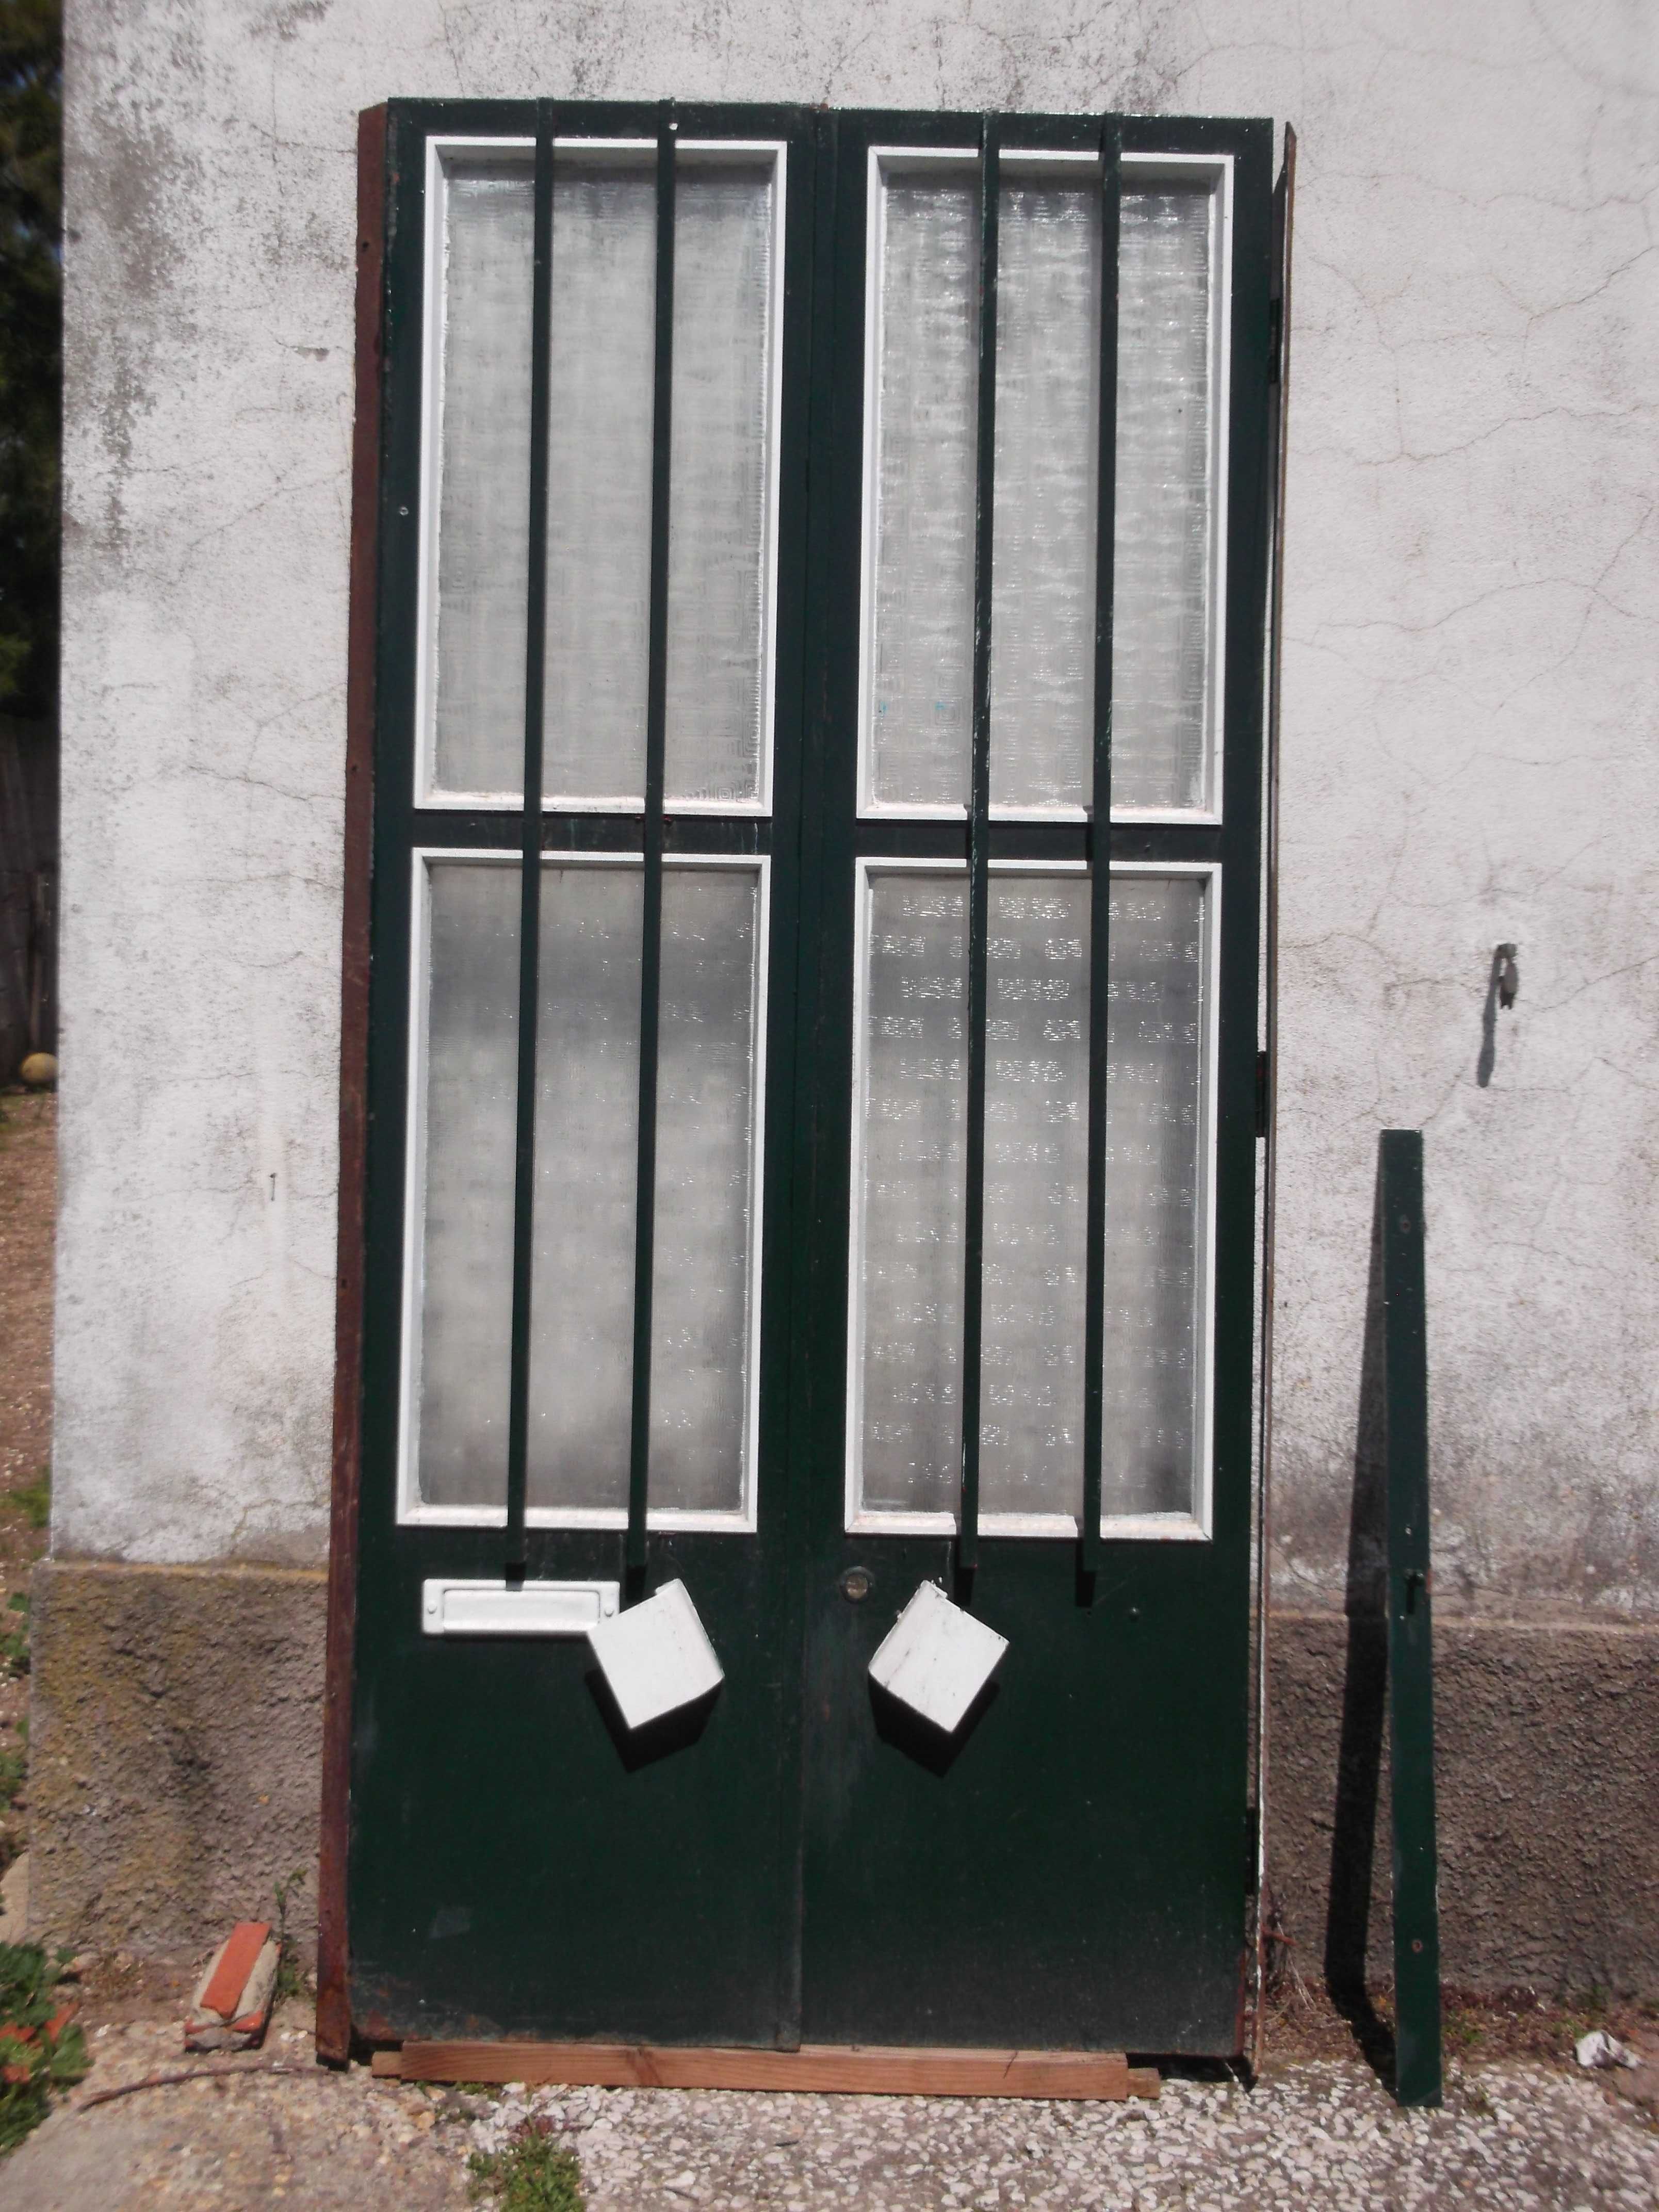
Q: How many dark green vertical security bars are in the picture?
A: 4